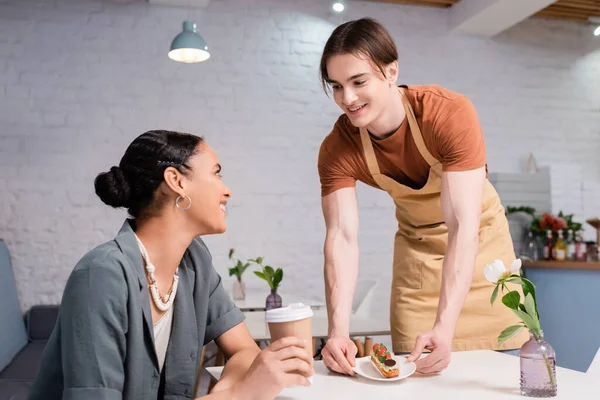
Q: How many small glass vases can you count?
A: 3